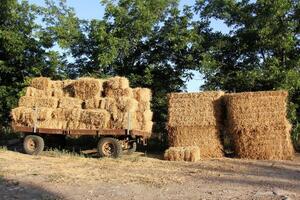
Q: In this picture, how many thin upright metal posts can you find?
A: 2